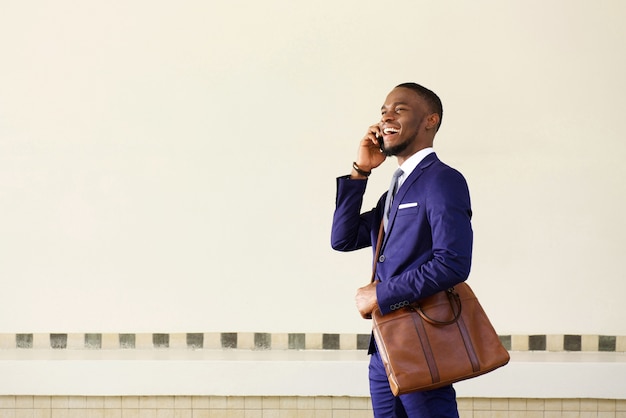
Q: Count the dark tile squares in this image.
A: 15